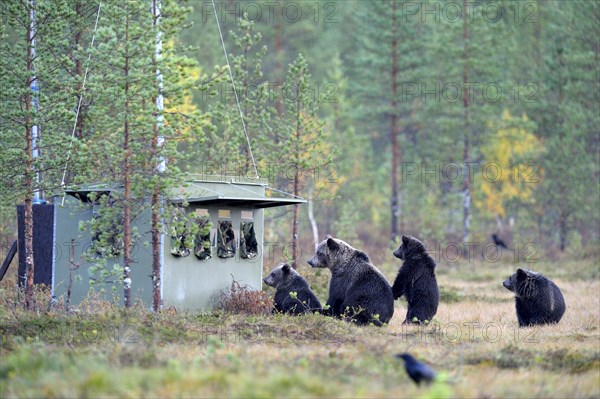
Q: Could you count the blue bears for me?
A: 0